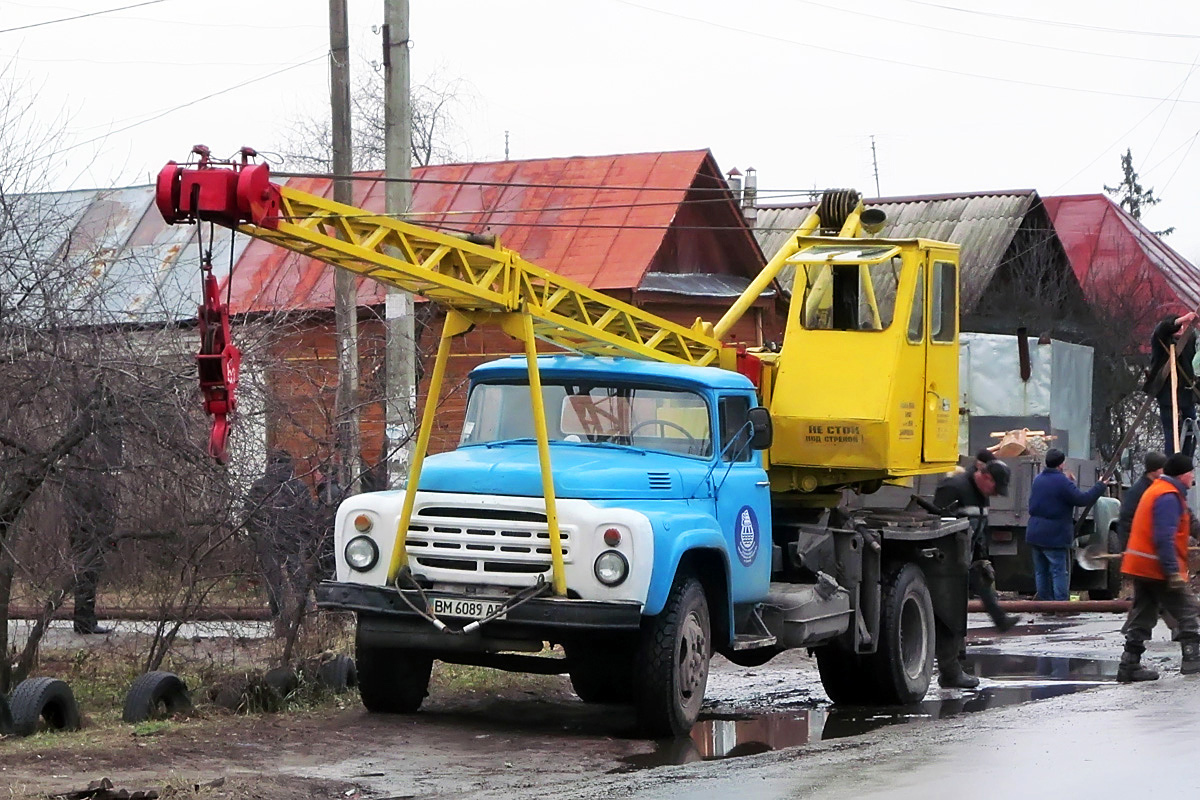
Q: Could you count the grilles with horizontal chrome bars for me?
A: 1